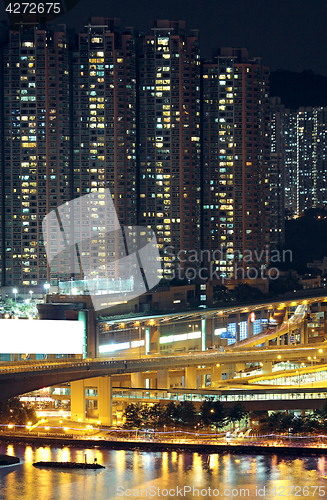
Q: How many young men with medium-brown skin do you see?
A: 0